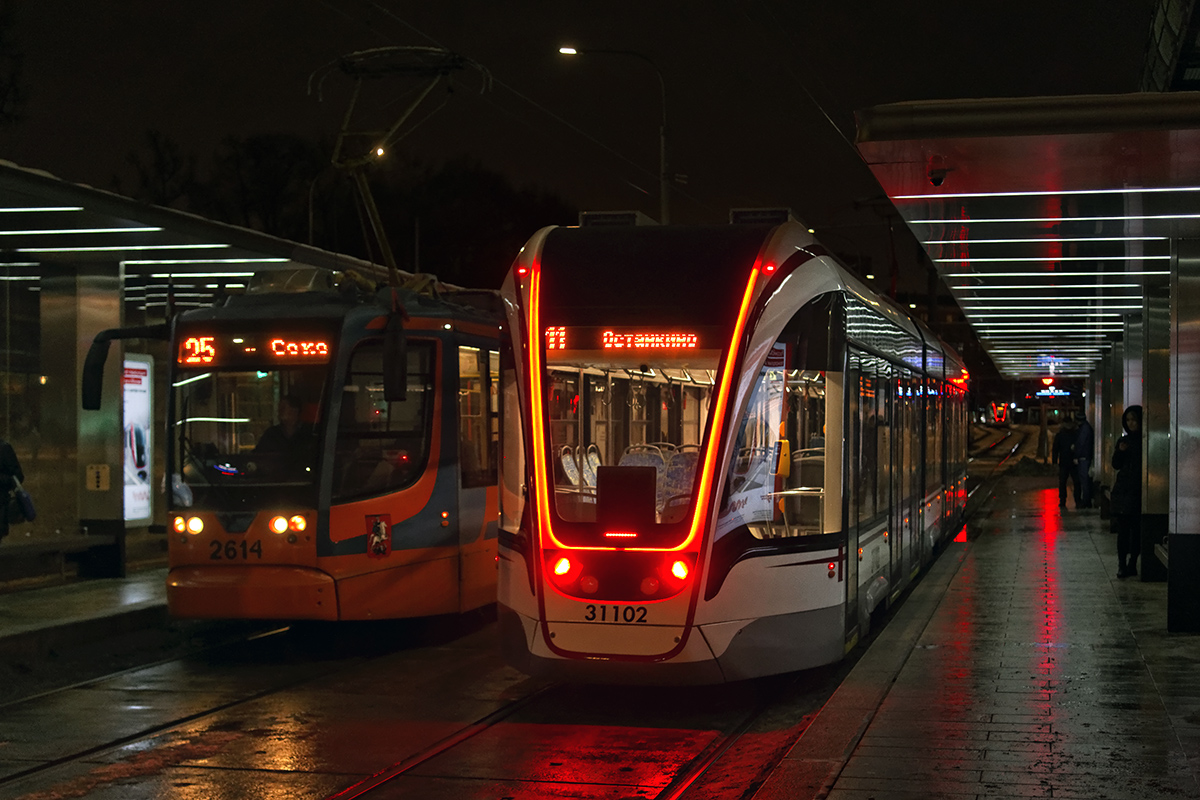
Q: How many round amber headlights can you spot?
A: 4